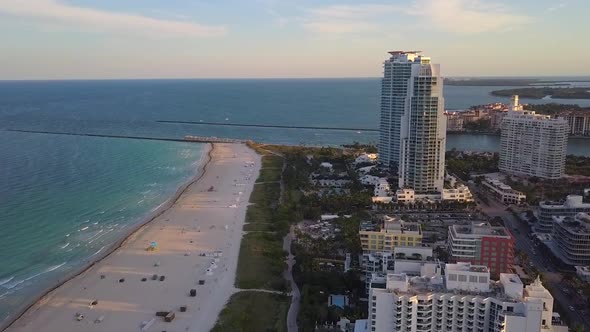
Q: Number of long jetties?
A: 2